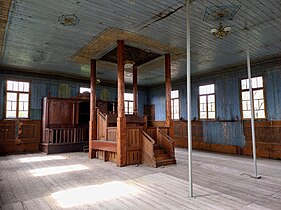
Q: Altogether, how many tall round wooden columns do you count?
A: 4